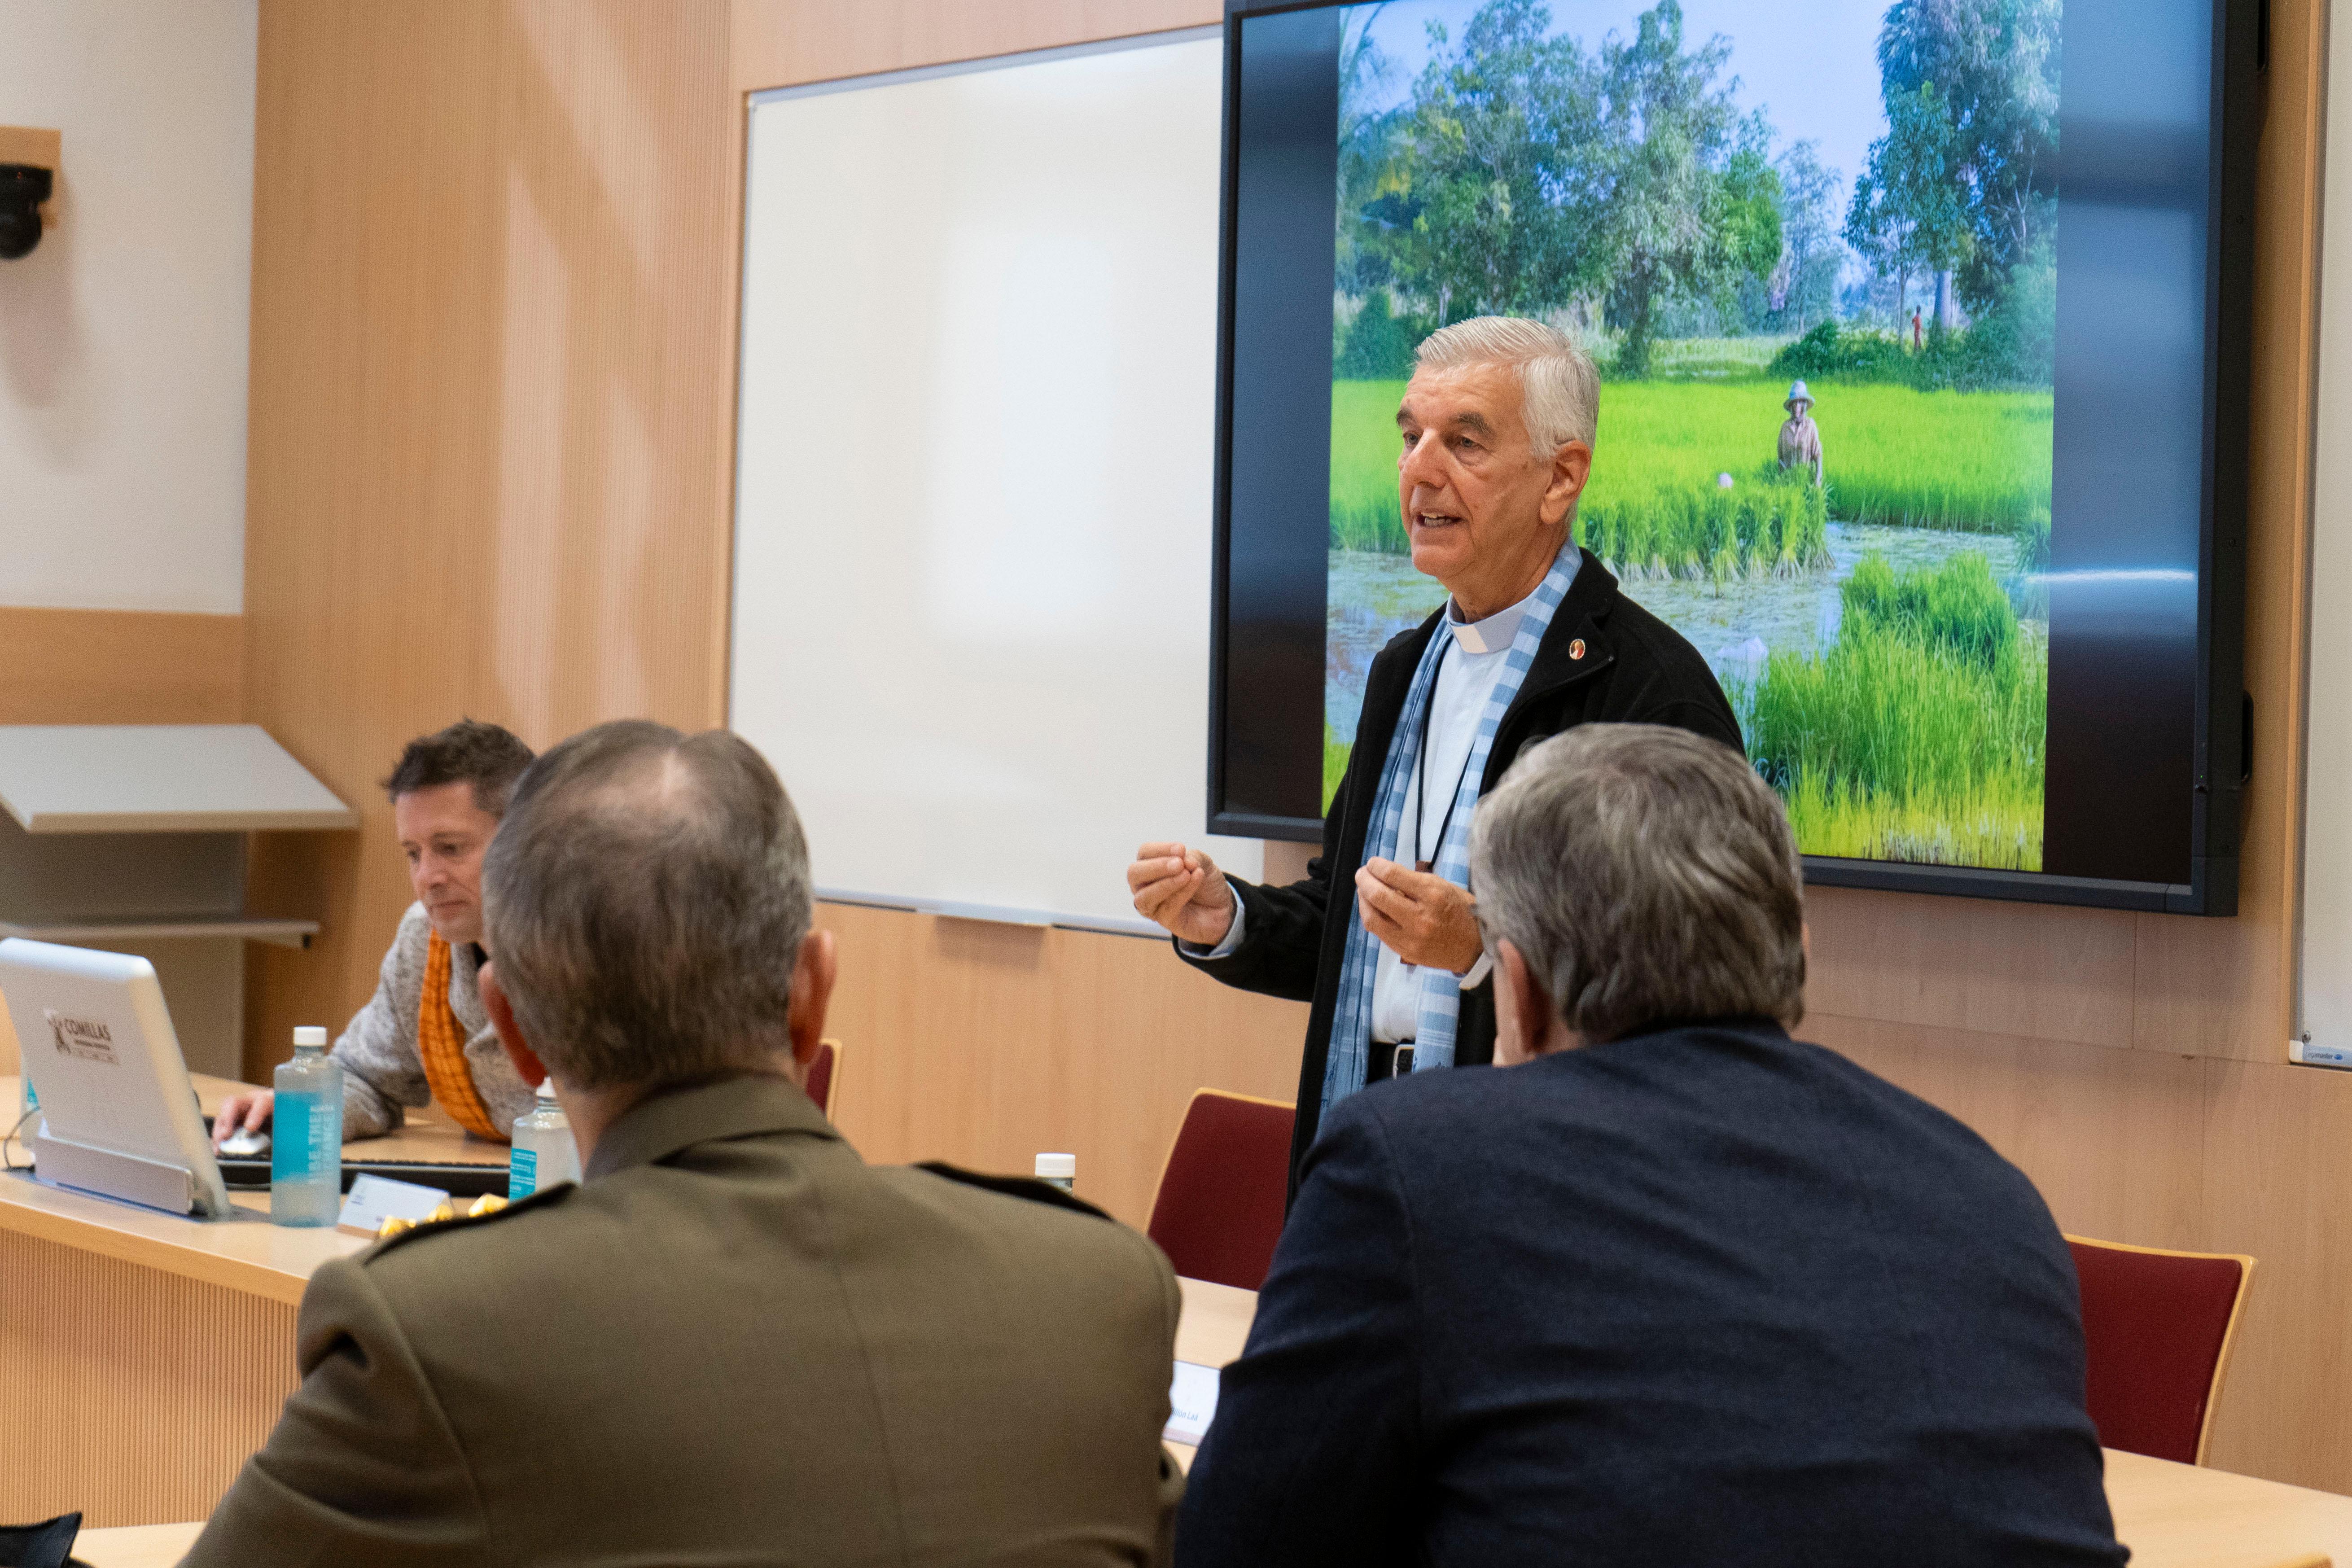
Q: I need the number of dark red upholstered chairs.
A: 3